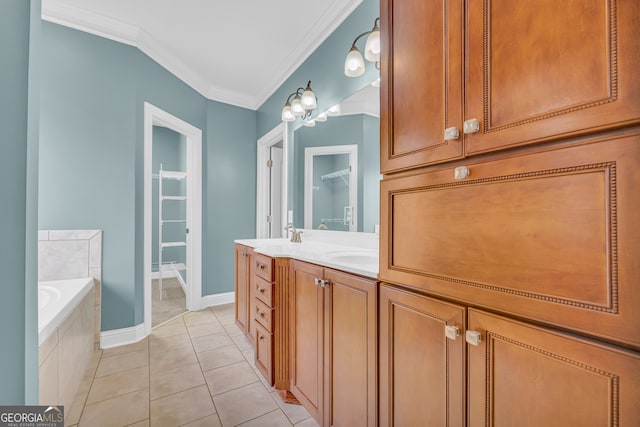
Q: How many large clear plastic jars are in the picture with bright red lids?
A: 0